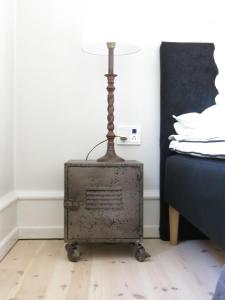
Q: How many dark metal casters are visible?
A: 2